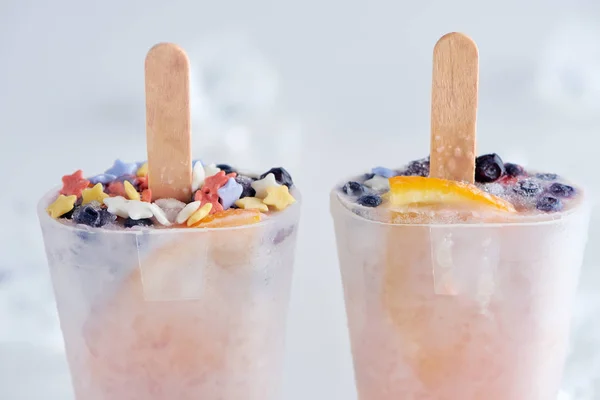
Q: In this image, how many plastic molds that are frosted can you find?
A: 2